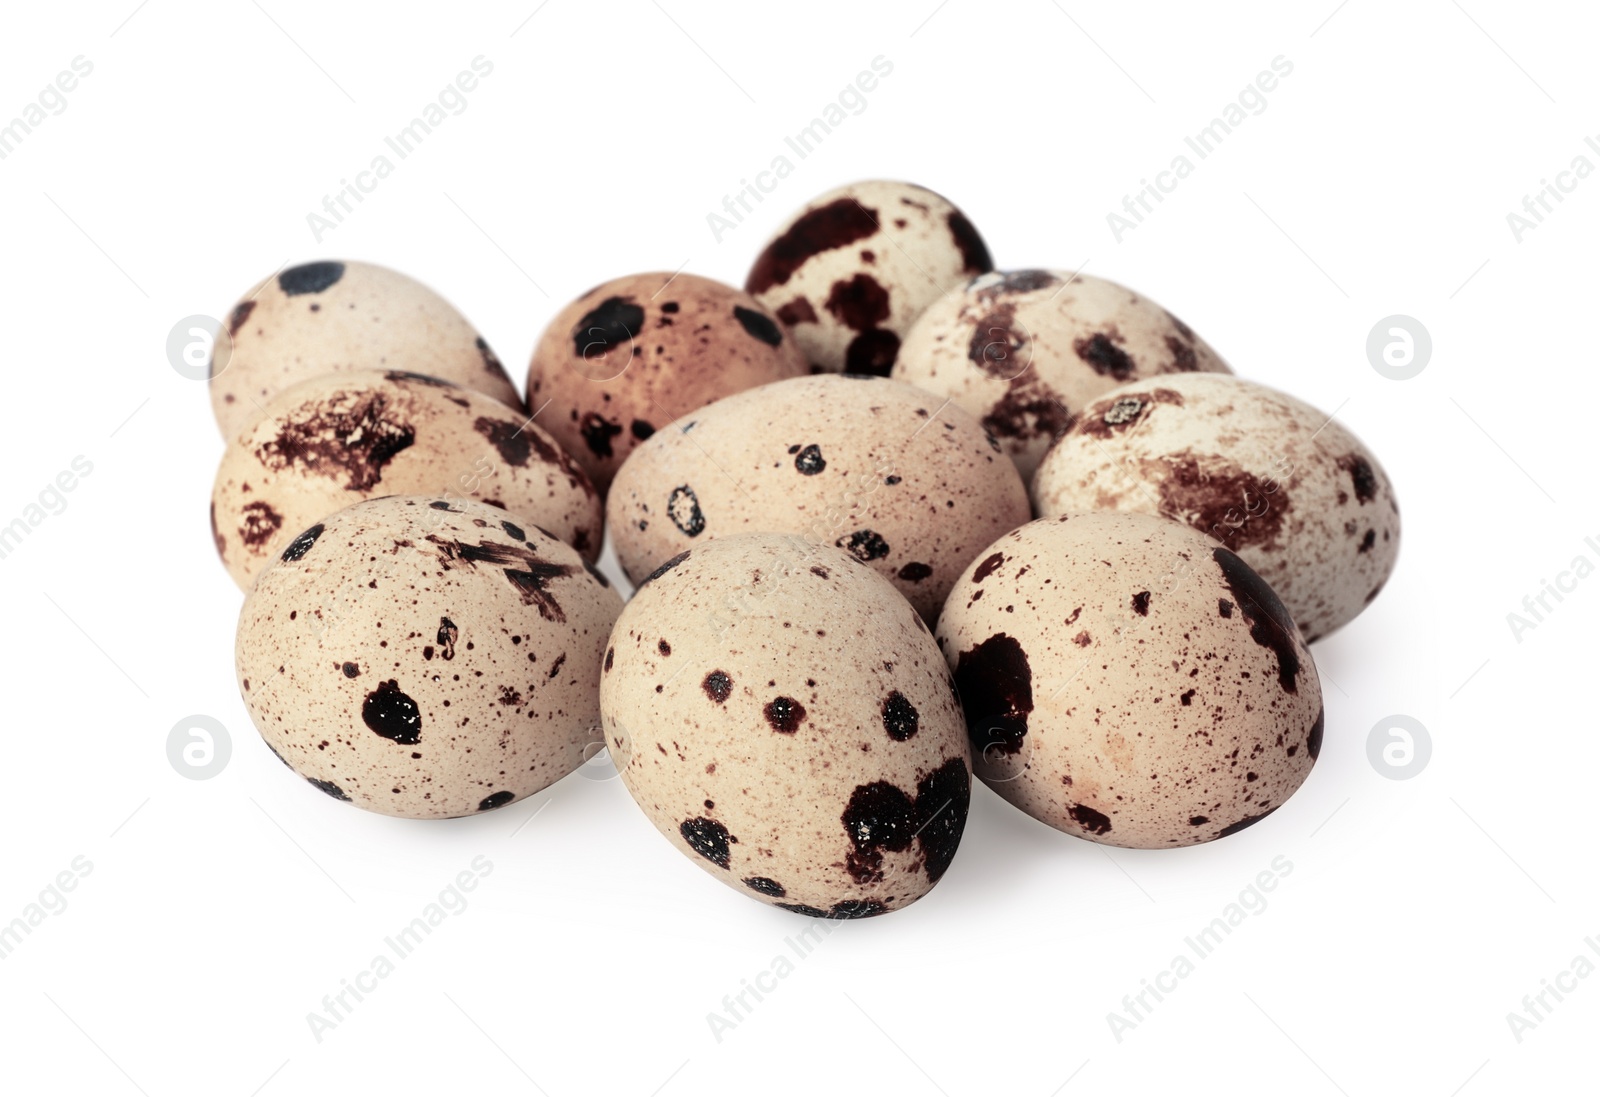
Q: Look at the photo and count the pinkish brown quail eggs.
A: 1